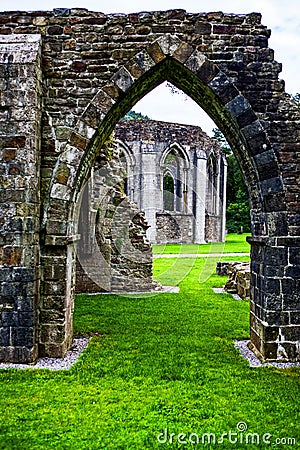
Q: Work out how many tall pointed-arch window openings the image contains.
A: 3